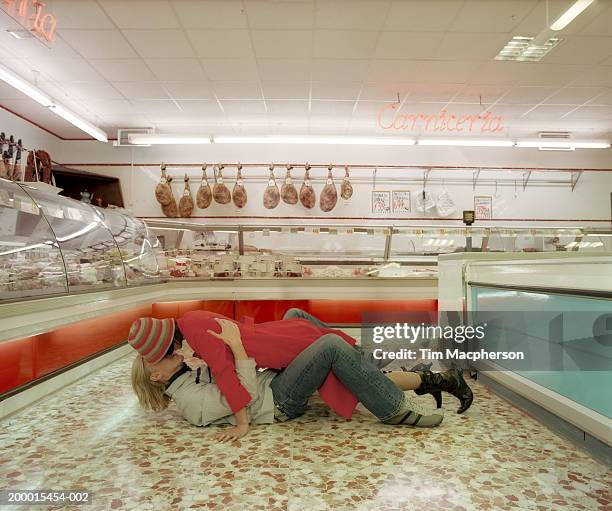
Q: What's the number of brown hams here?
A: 11